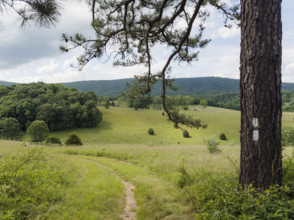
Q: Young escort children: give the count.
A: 0